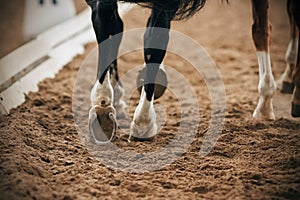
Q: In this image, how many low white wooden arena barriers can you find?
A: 1